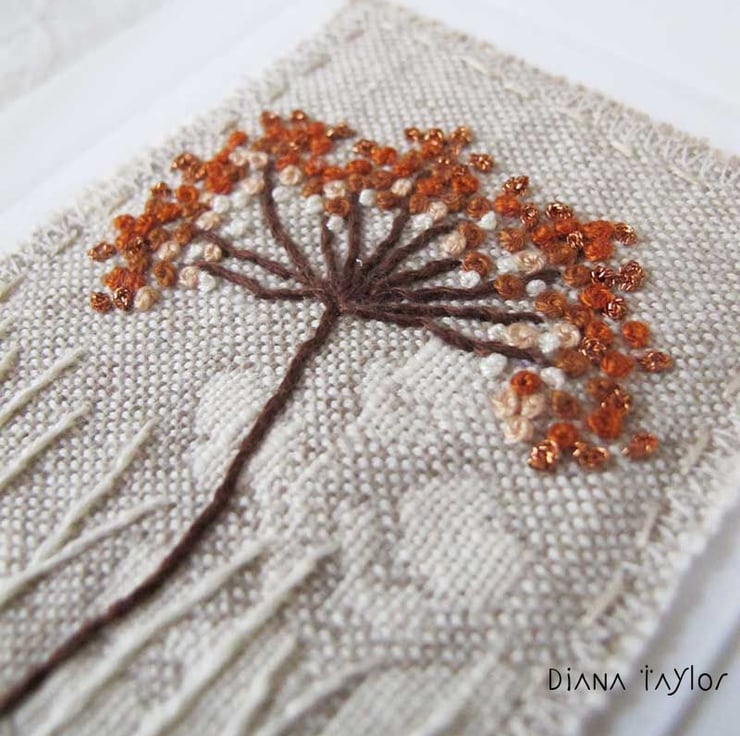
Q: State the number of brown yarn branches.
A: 11